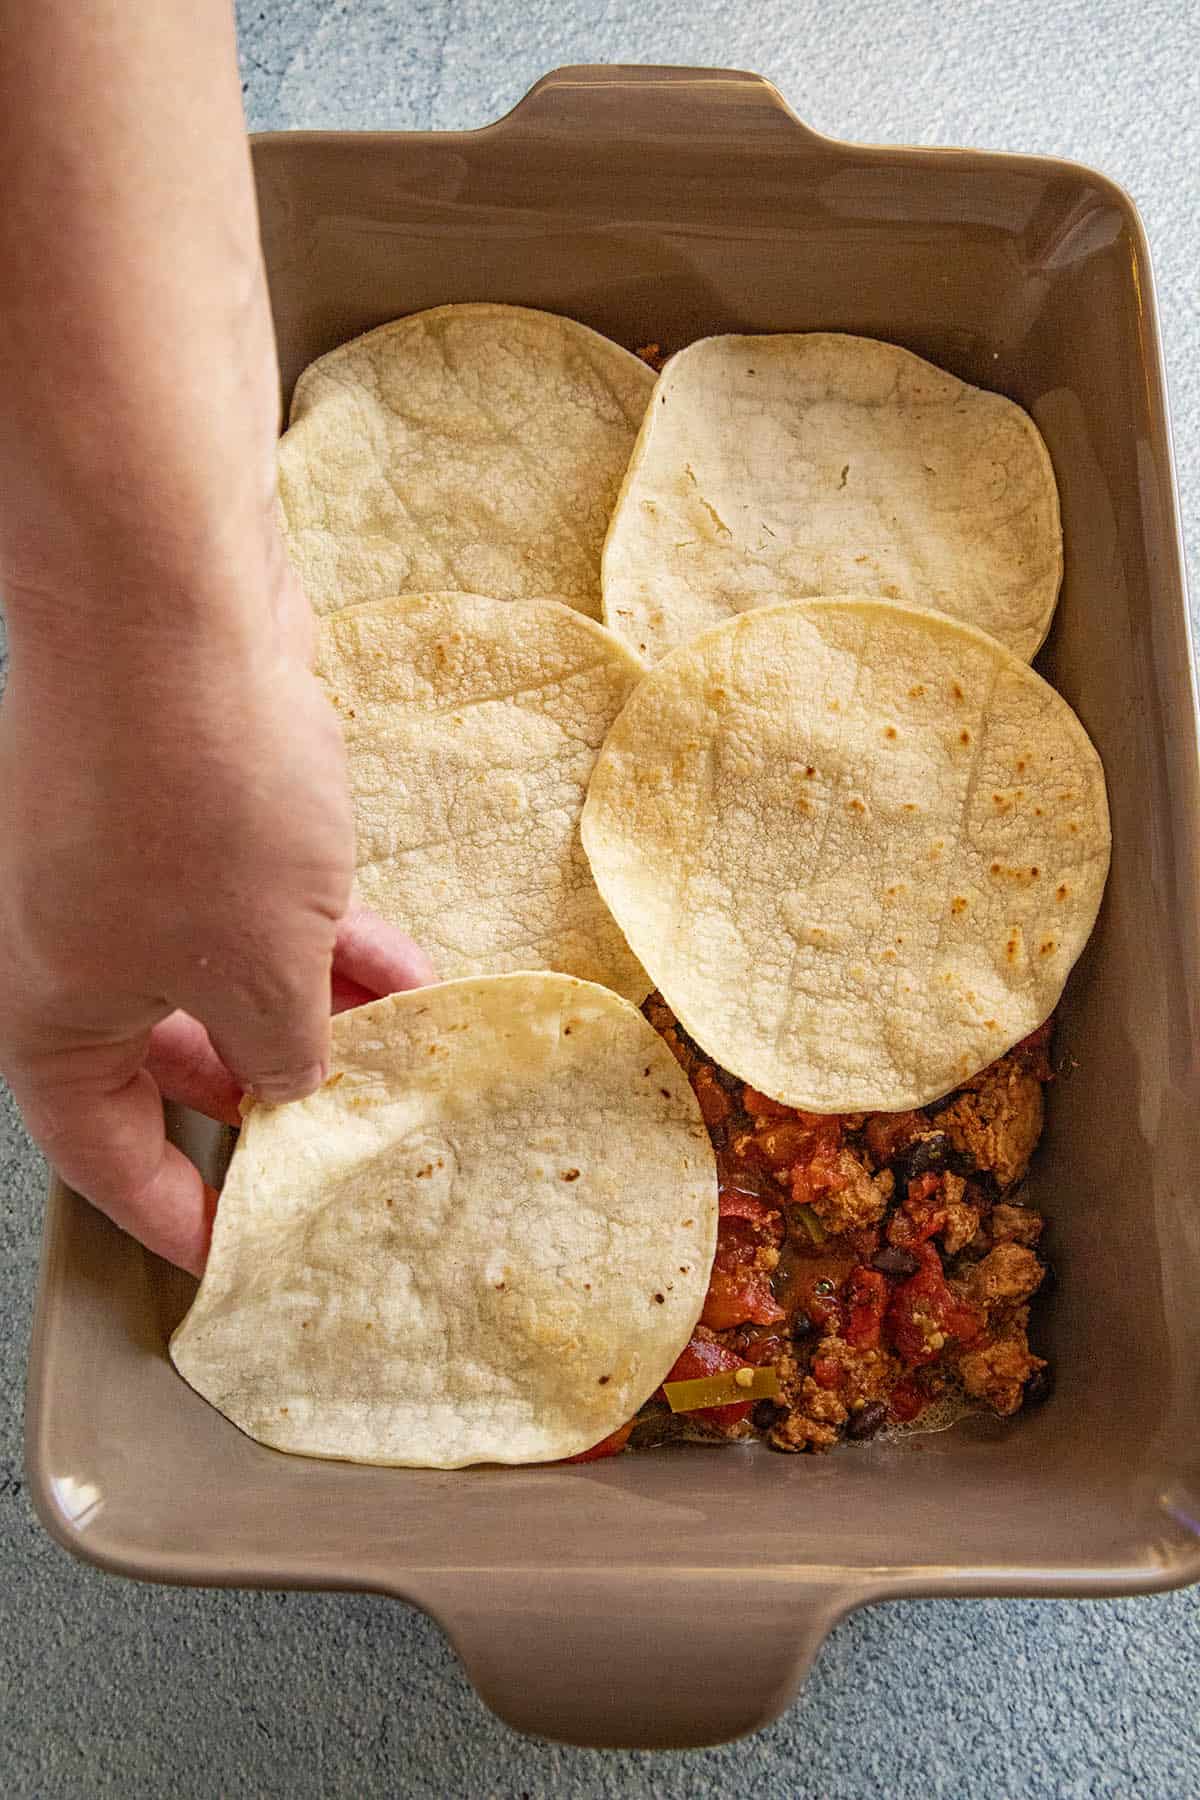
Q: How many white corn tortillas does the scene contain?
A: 5